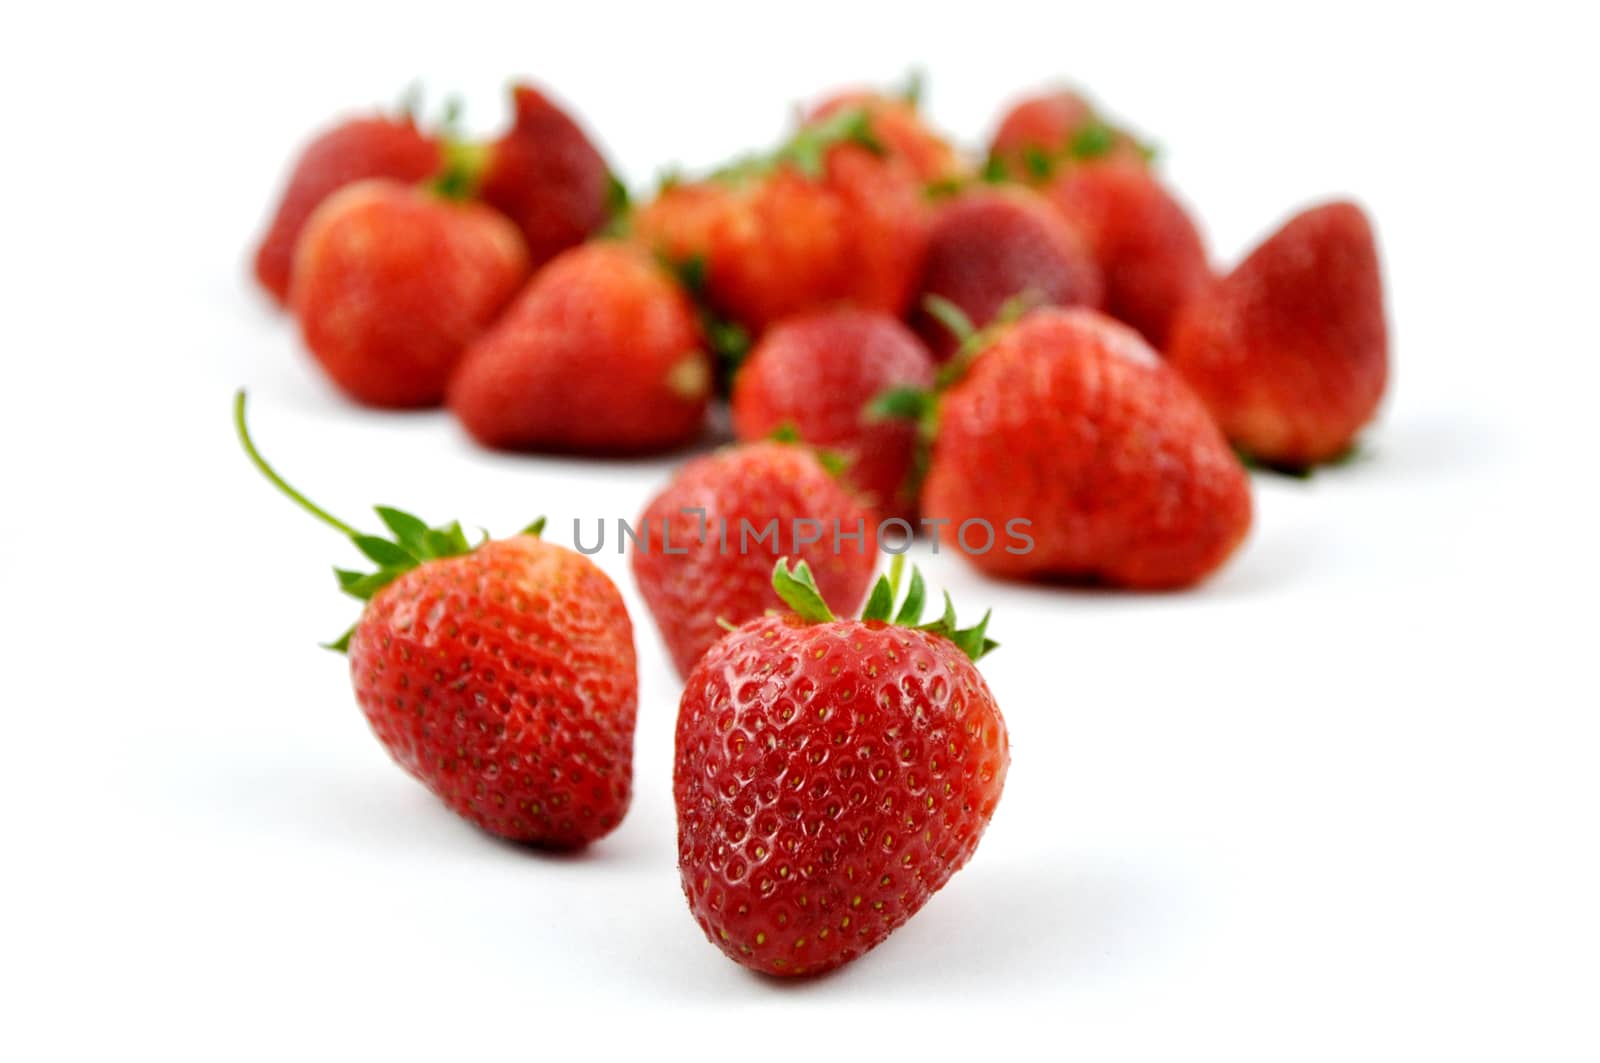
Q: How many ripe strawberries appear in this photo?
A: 15